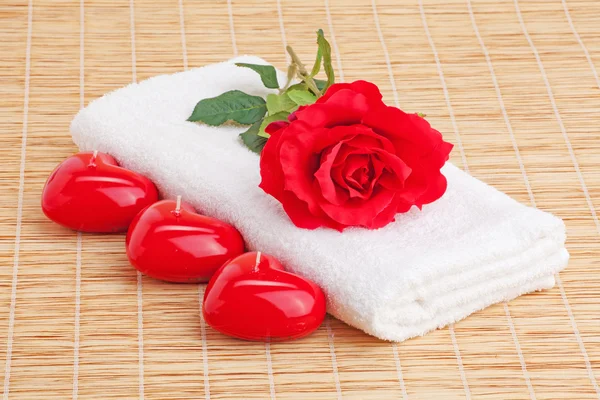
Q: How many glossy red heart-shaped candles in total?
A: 3